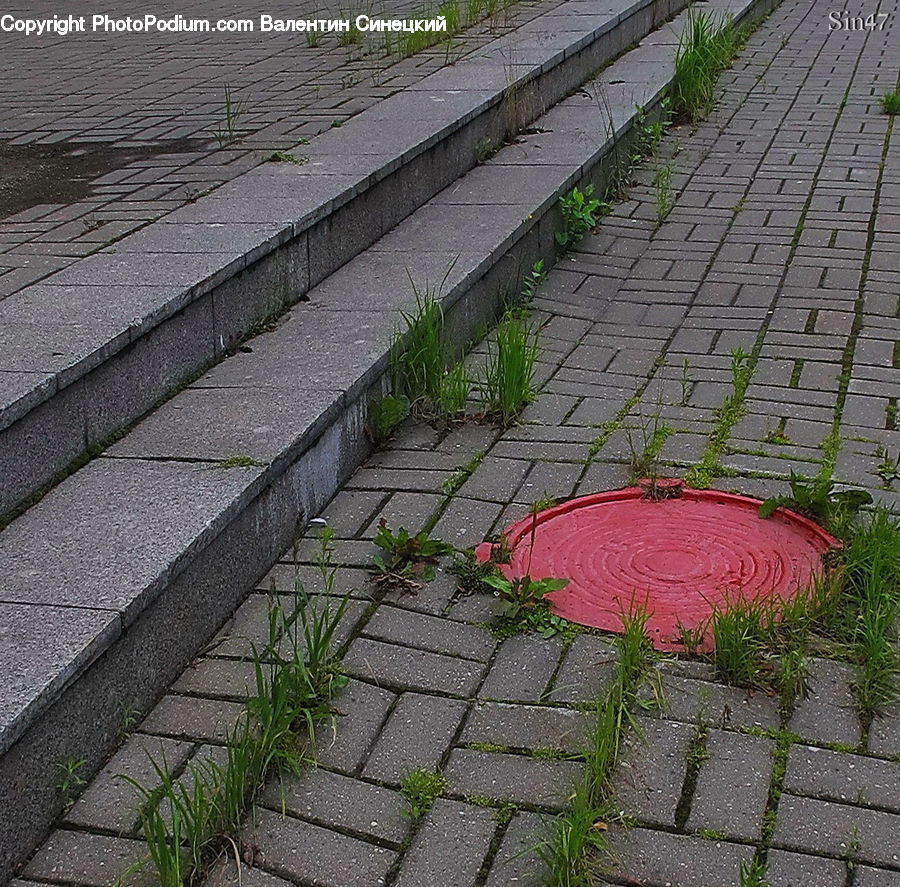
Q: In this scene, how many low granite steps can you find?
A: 2